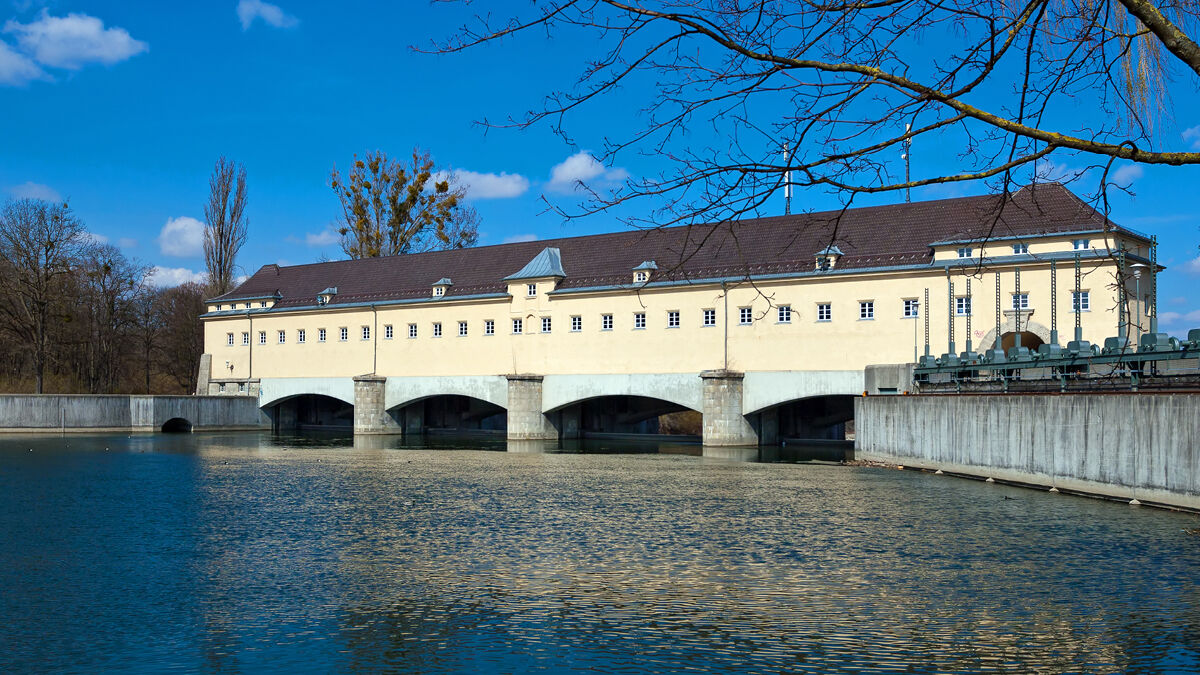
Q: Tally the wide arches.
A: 4